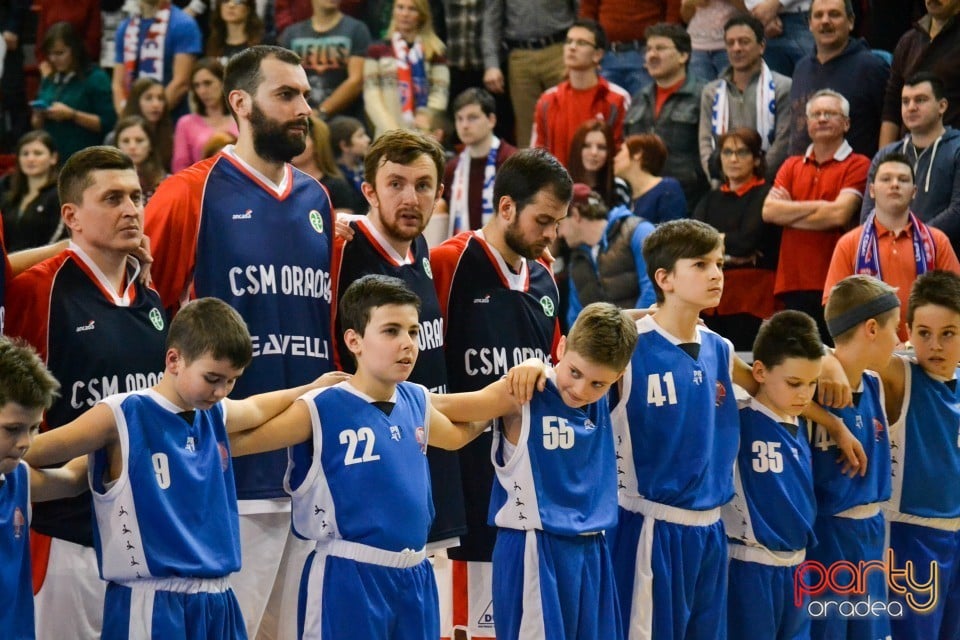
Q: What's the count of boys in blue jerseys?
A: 8